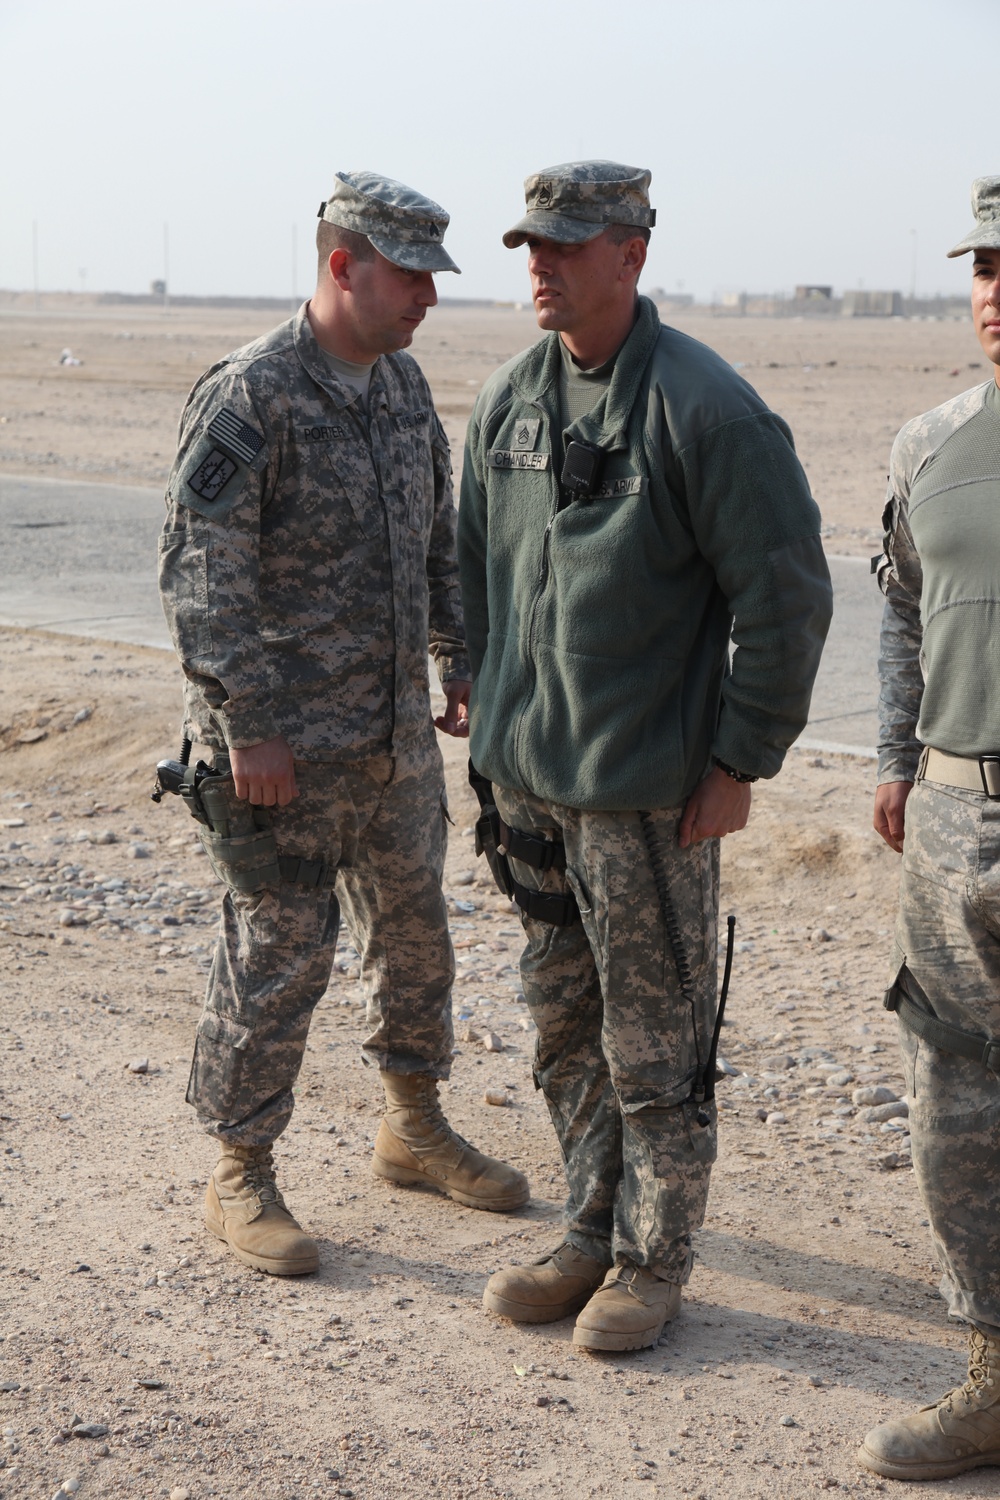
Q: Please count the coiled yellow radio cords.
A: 0